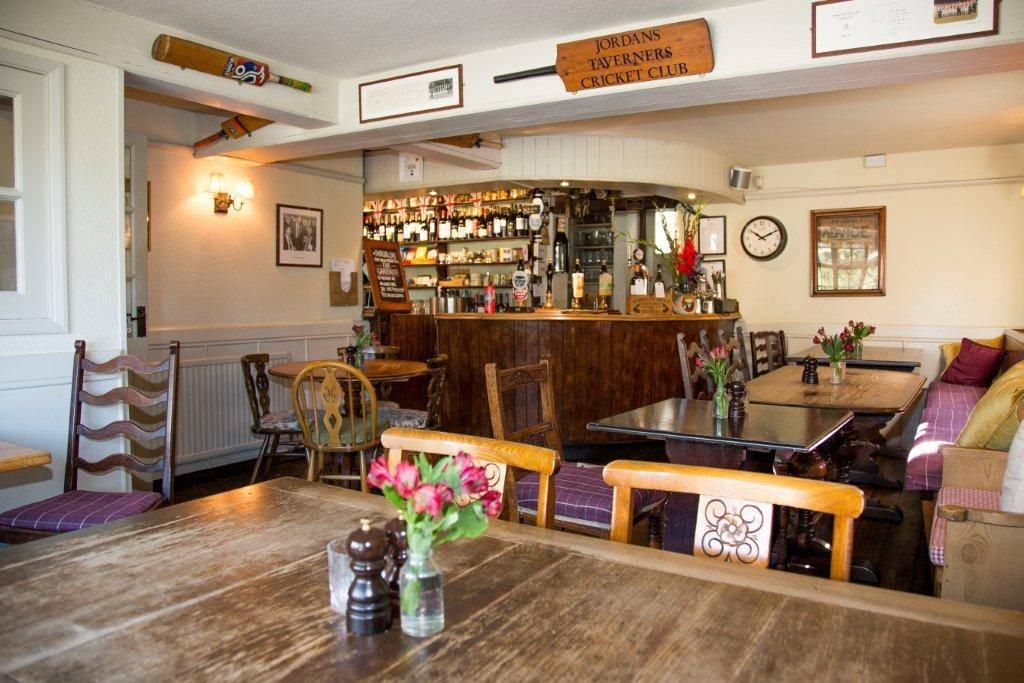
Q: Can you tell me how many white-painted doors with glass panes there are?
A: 1